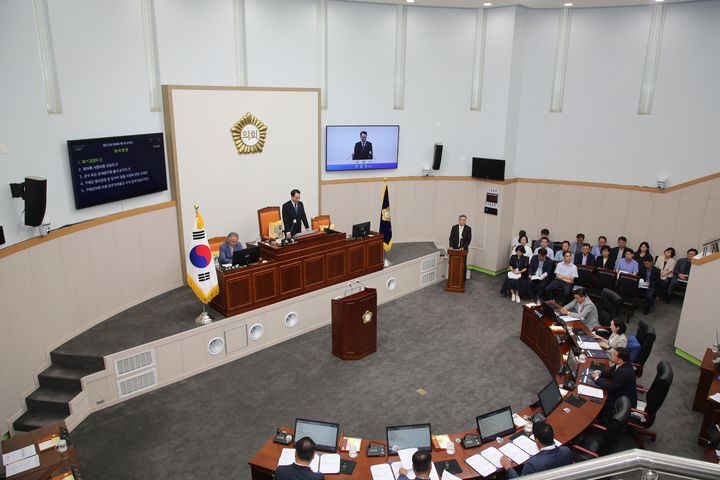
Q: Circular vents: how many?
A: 4